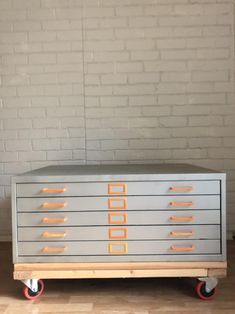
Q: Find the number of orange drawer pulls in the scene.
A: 10